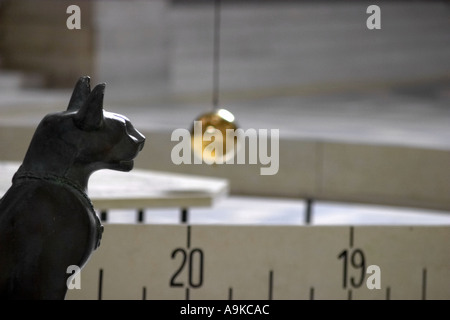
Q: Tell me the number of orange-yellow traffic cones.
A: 0